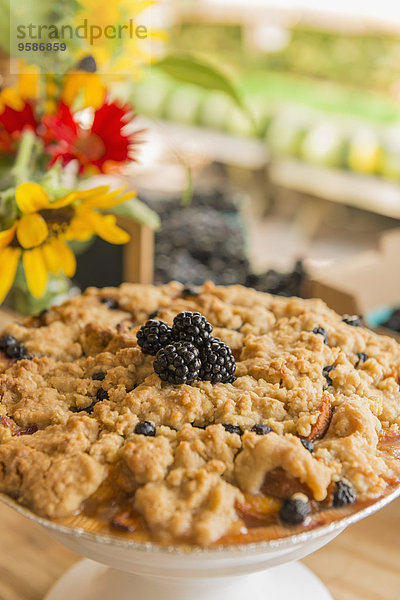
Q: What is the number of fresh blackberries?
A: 4